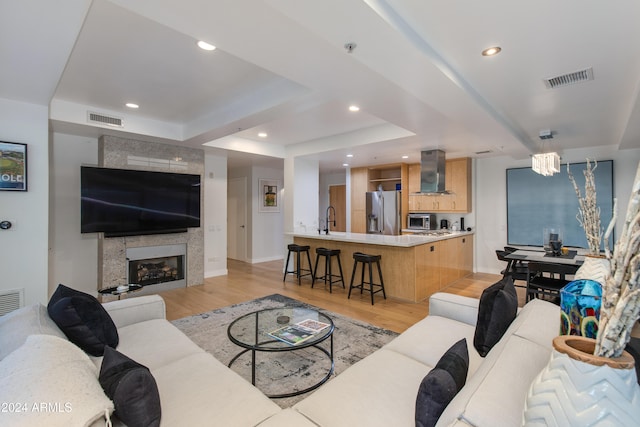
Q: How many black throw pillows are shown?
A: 4